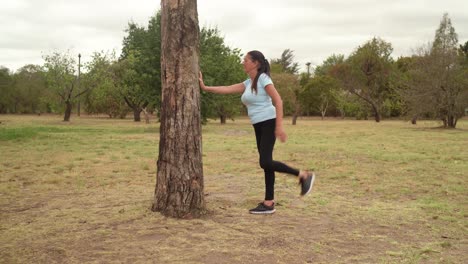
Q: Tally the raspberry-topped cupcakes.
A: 0